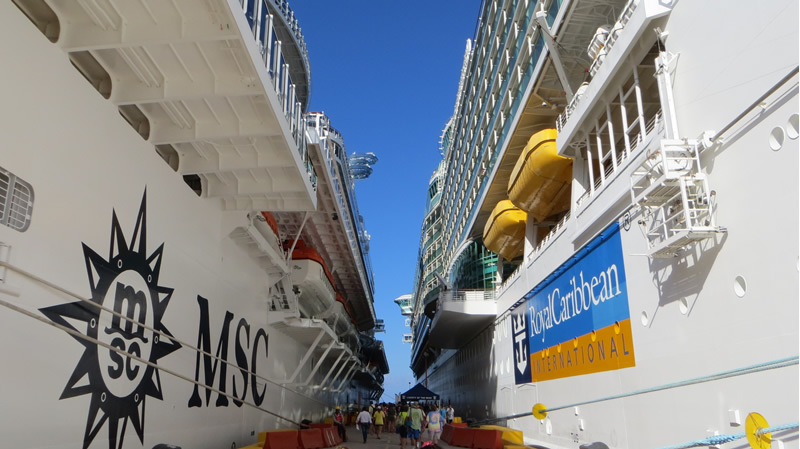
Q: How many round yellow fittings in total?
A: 2